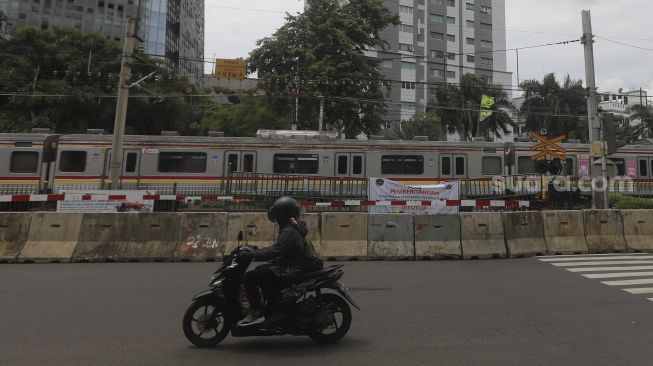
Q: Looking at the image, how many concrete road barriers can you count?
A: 15